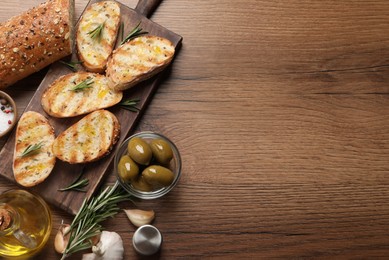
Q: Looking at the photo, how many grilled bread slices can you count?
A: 5